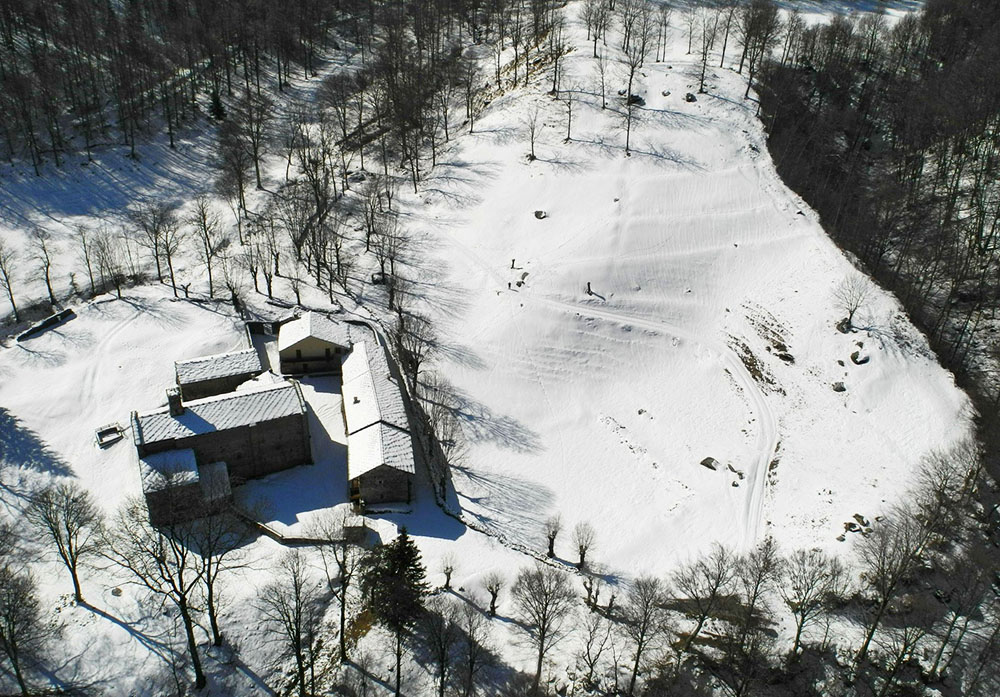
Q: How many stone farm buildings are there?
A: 4